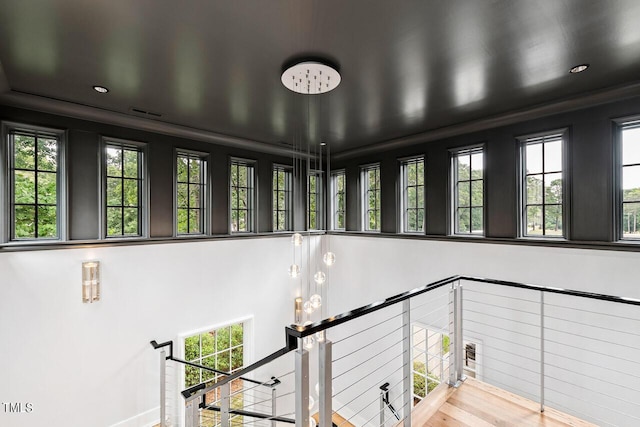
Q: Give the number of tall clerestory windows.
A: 12